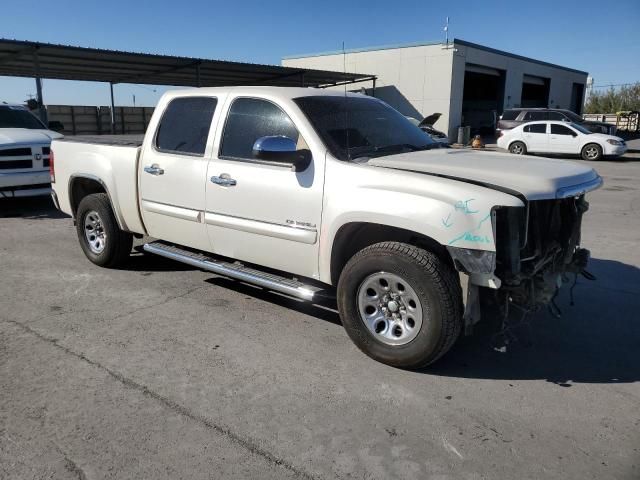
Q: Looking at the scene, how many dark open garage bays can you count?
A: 3